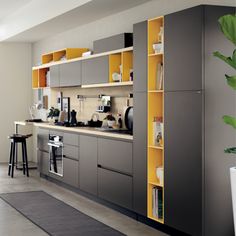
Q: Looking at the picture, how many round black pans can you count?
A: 1